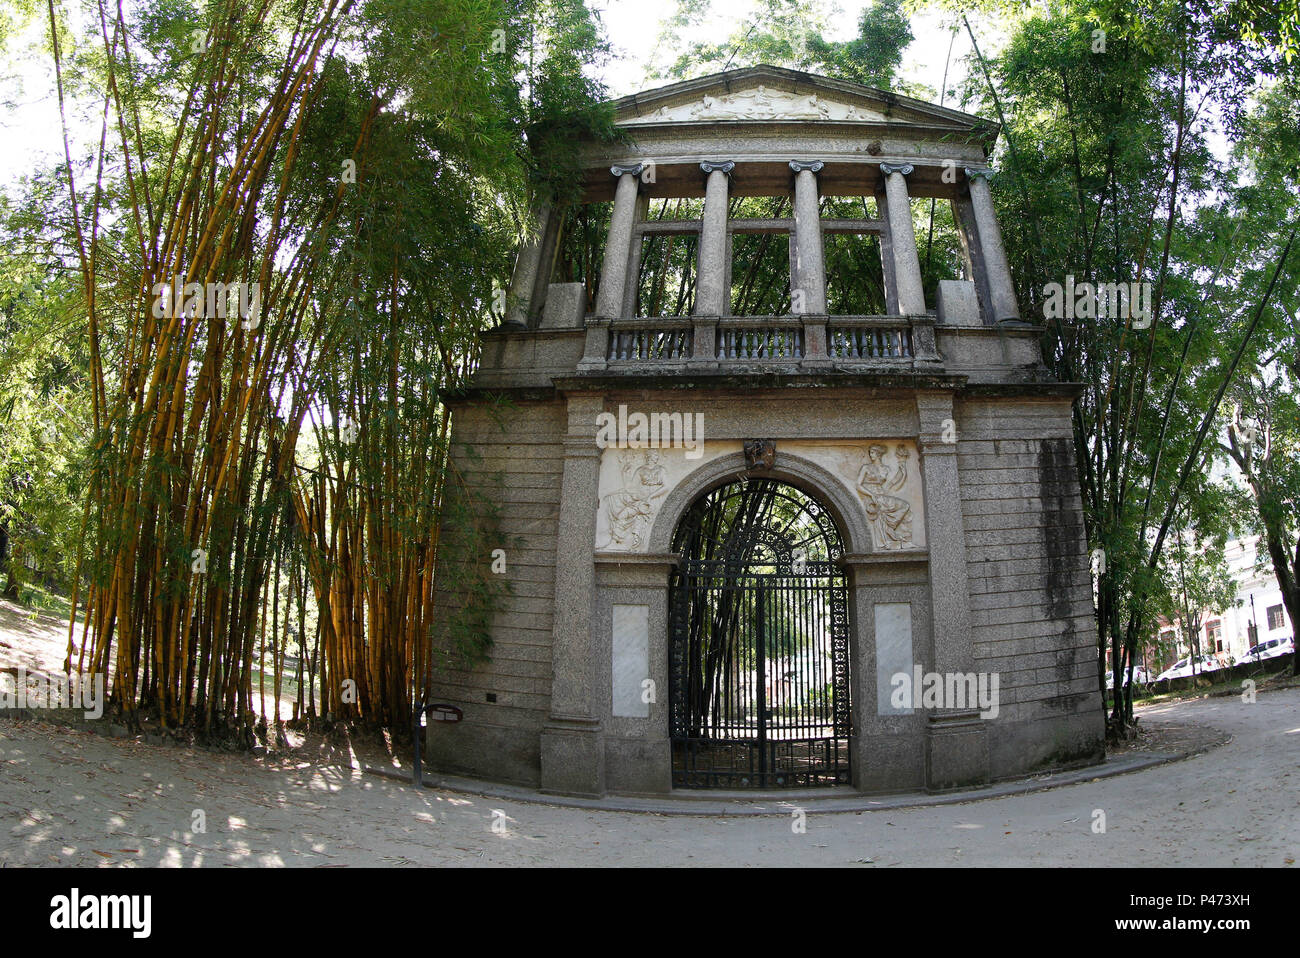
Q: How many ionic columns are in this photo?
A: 6